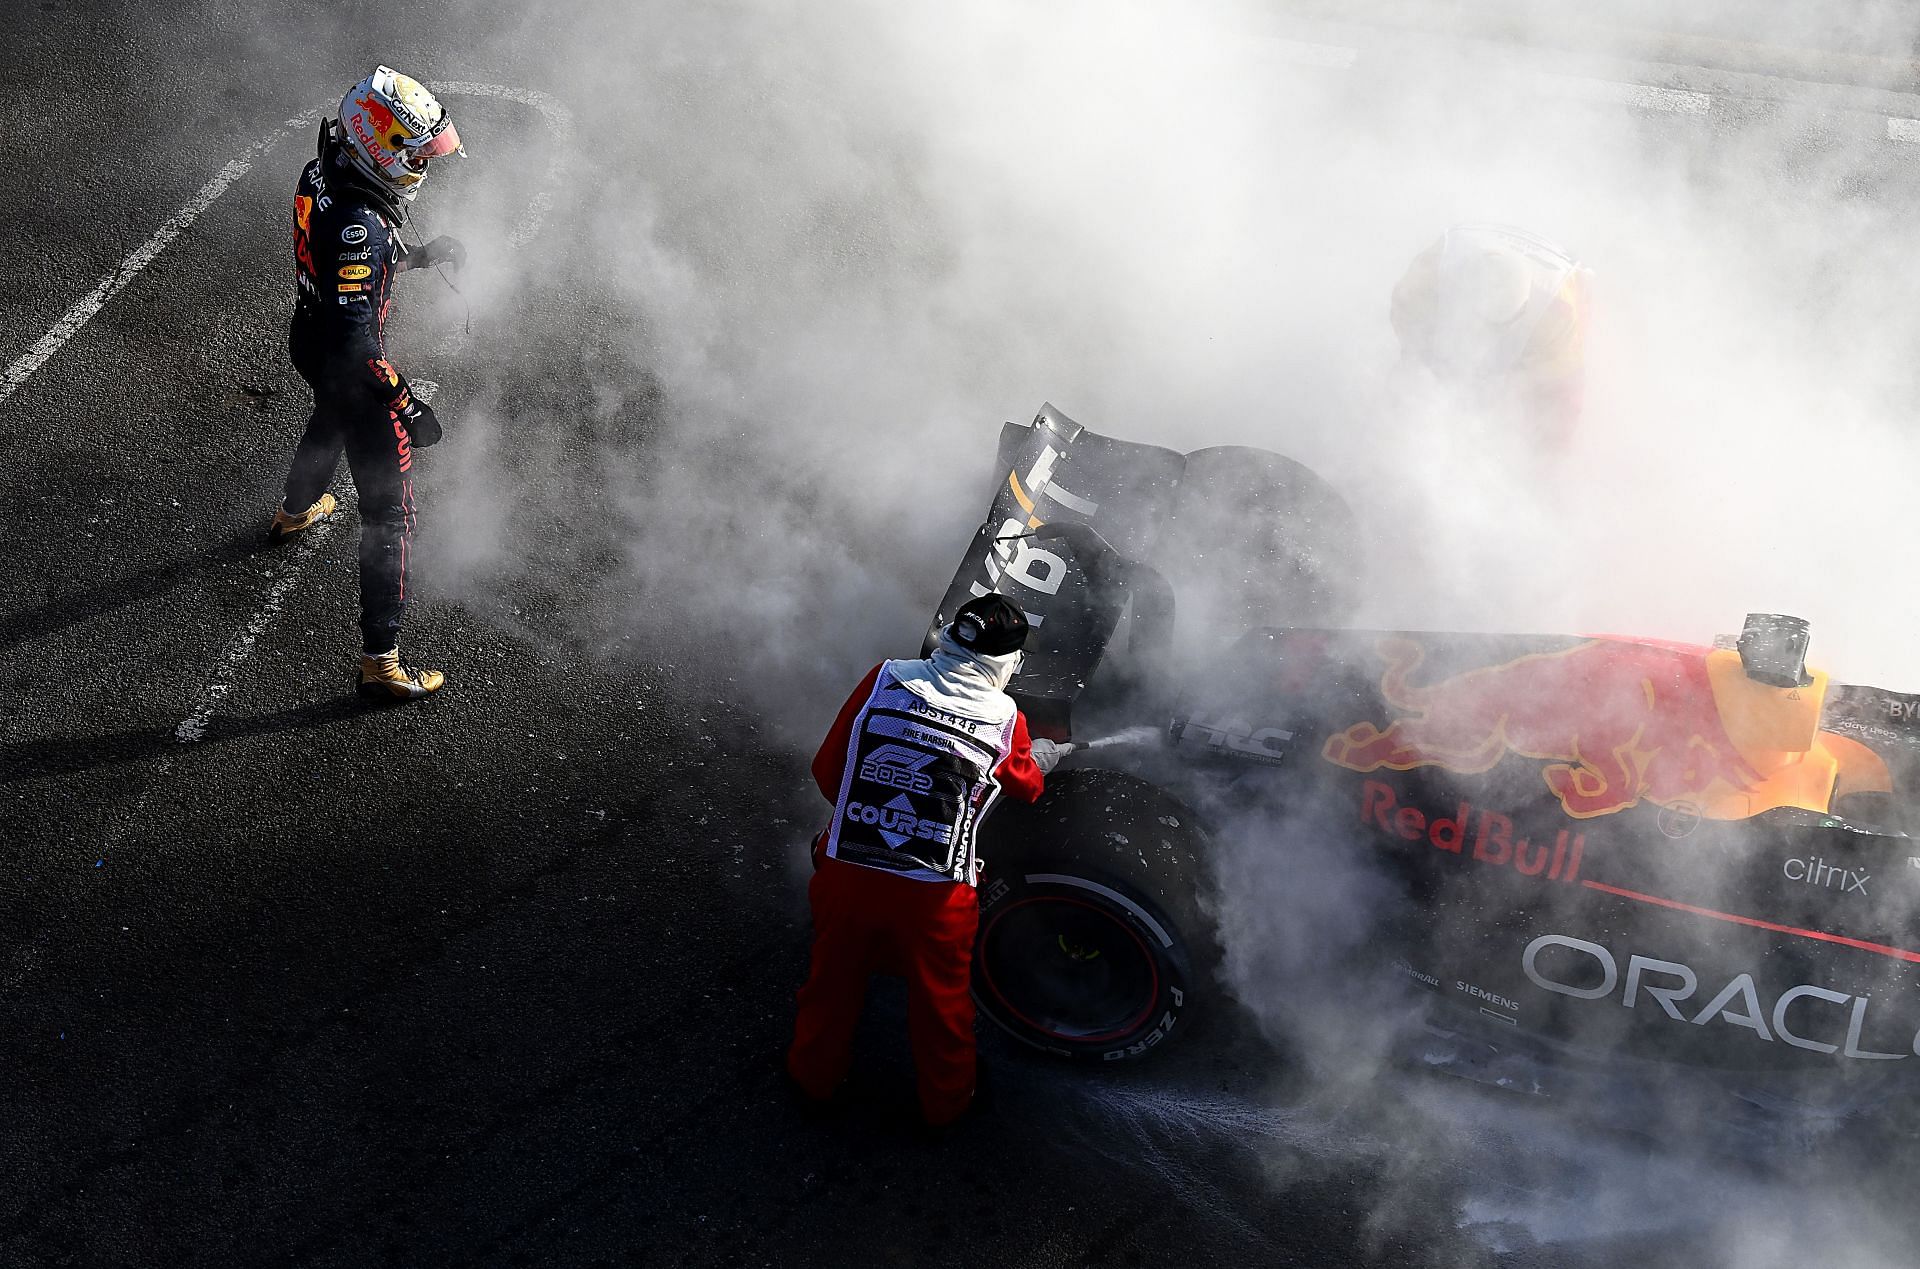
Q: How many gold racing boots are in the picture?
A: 2